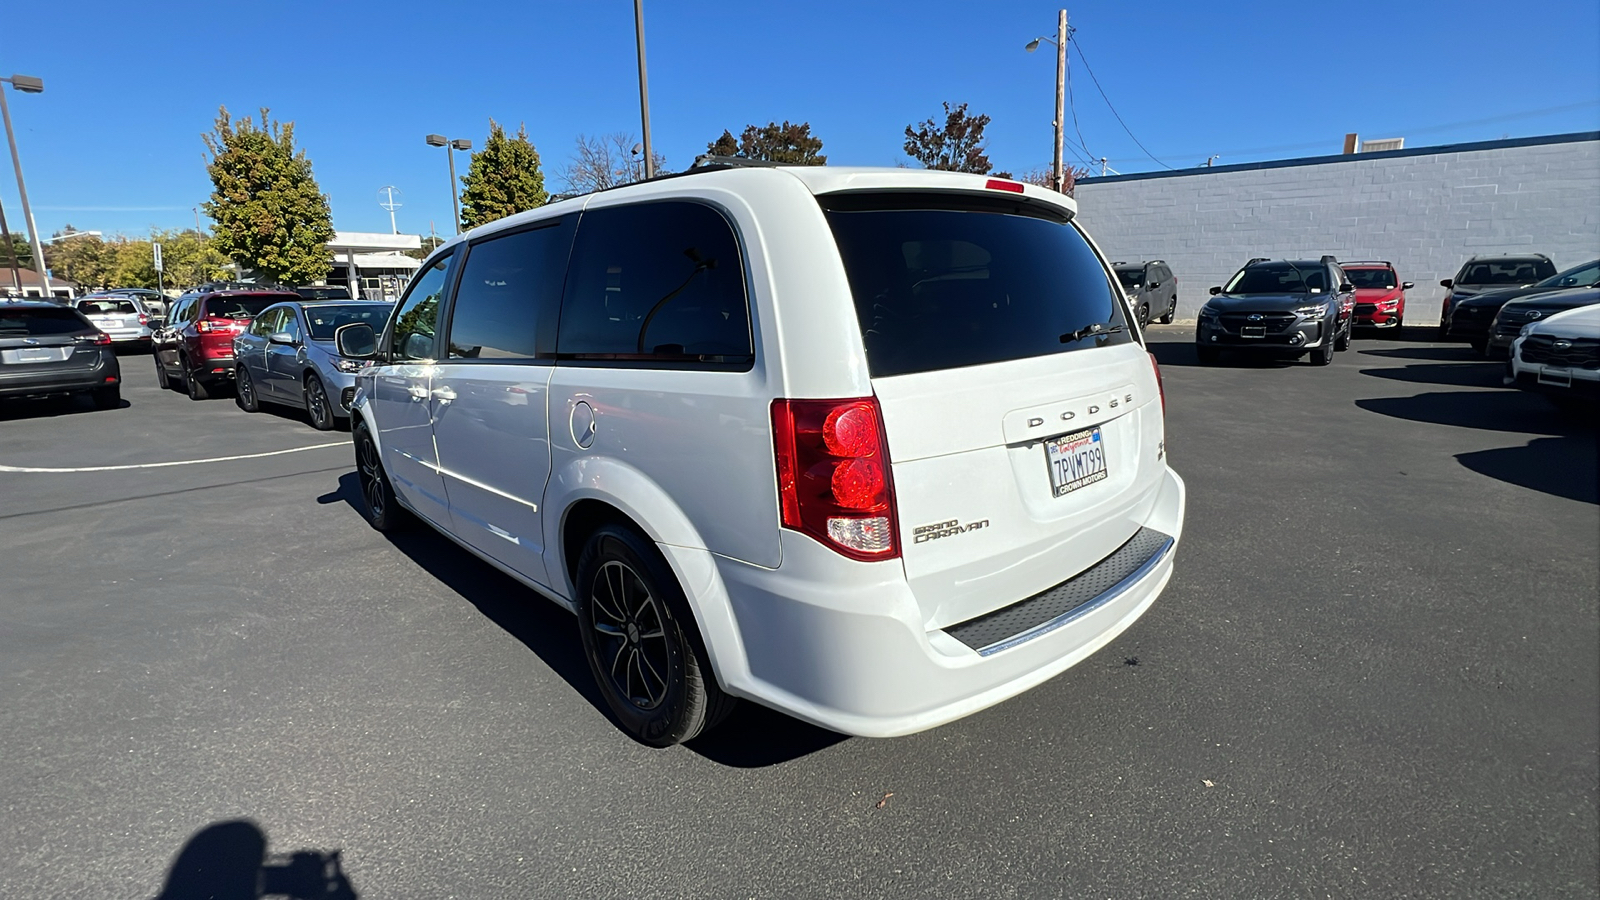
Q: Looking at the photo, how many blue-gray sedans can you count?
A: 1